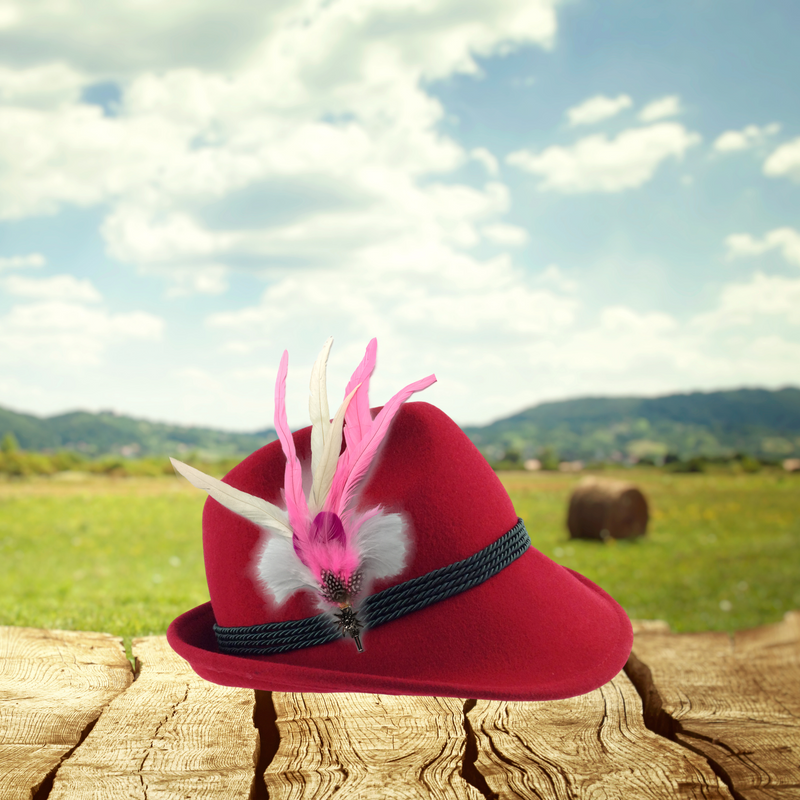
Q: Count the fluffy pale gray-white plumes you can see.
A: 2